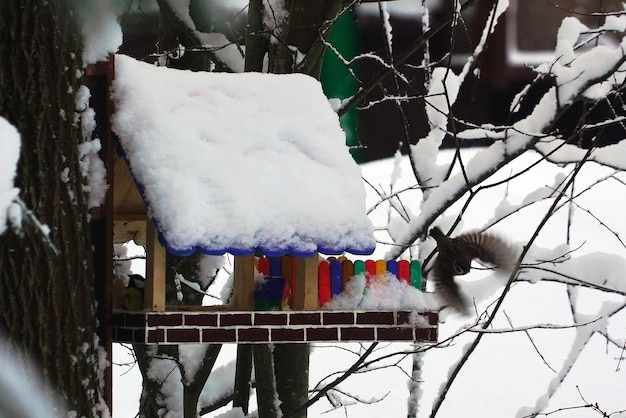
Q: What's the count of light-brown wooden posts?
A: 3